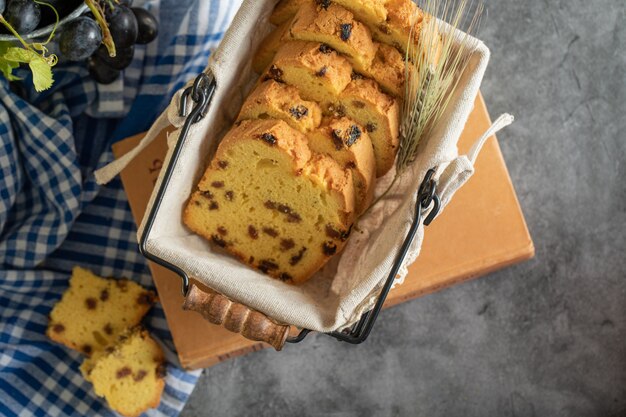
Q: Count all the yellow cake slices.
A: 7